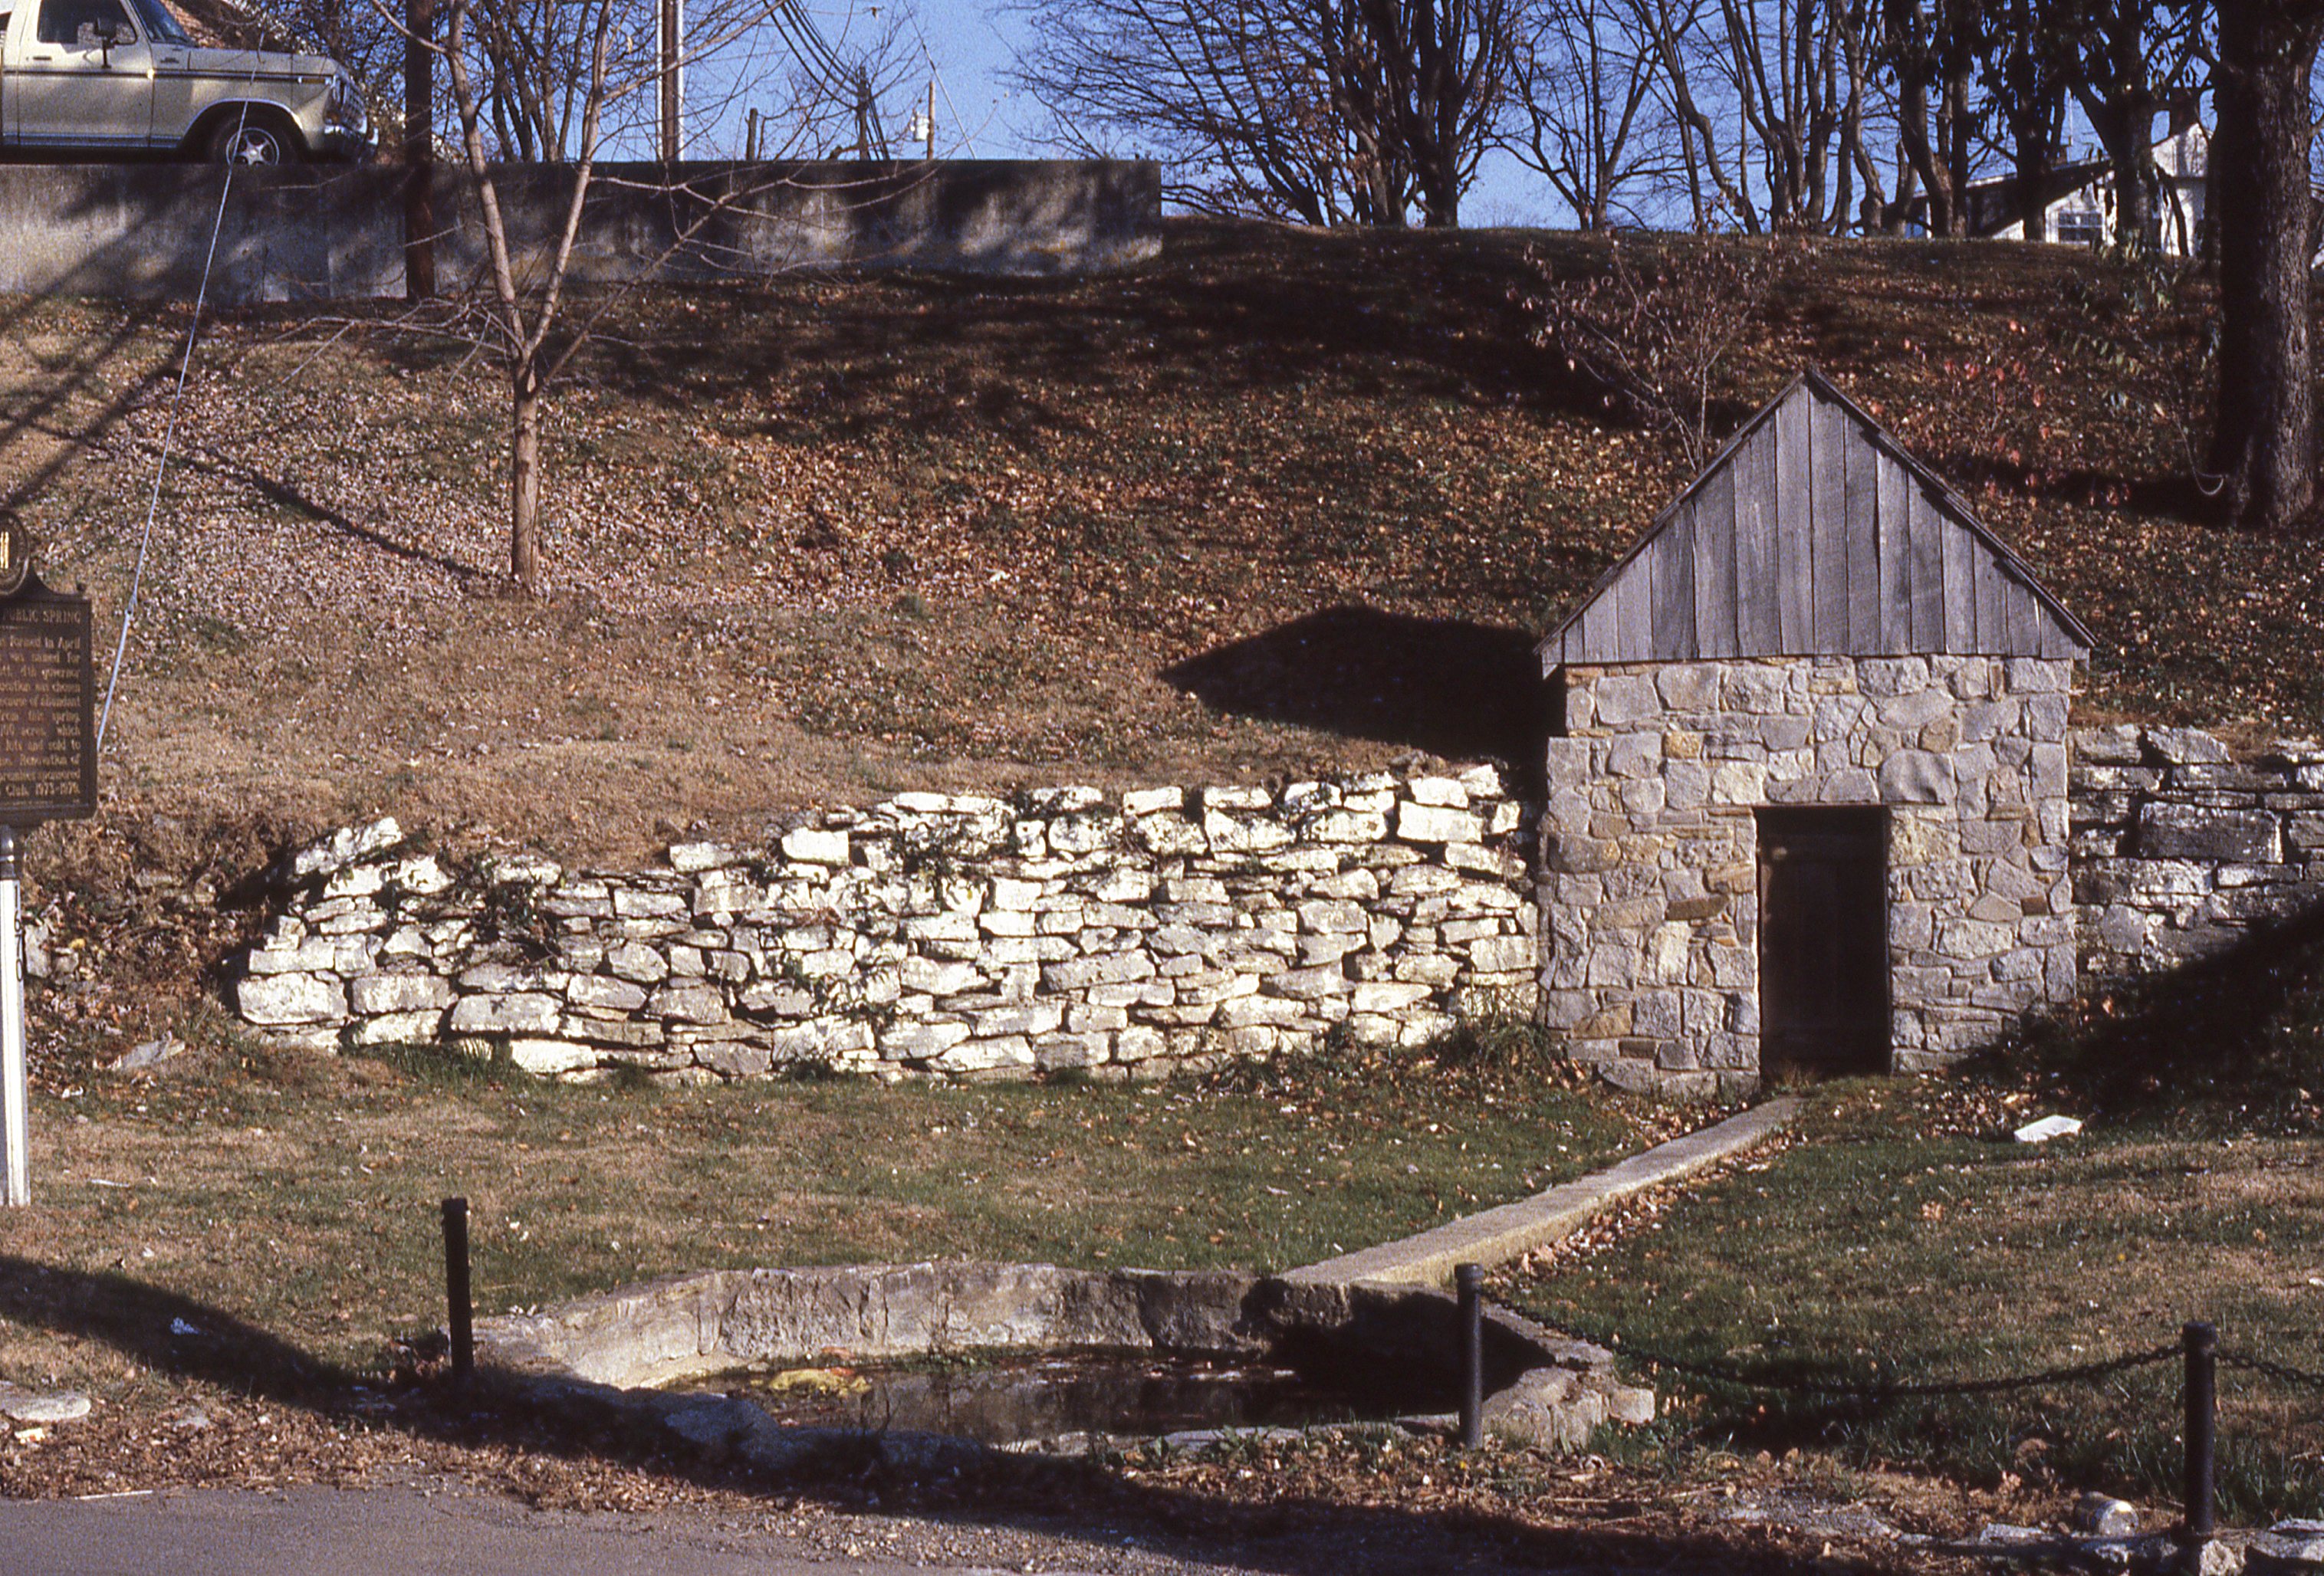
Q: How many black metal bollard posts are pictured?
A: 3